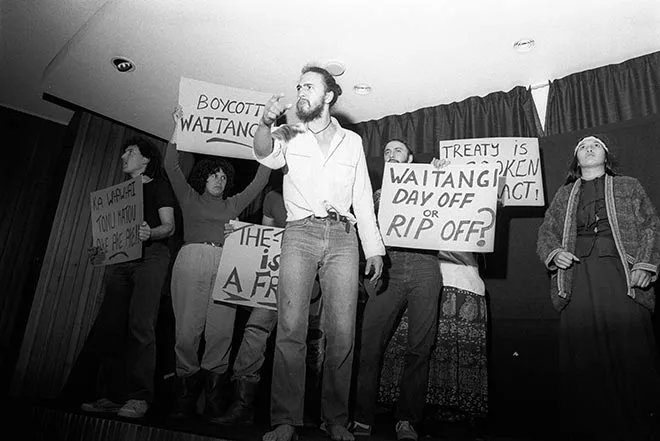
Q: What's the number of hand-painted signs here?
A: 5